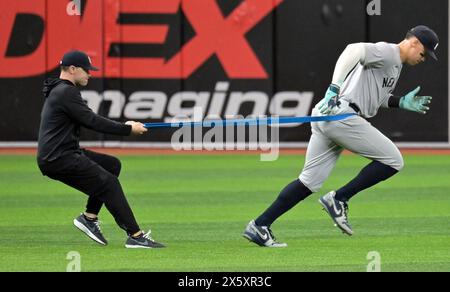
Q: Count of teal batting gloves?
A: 2